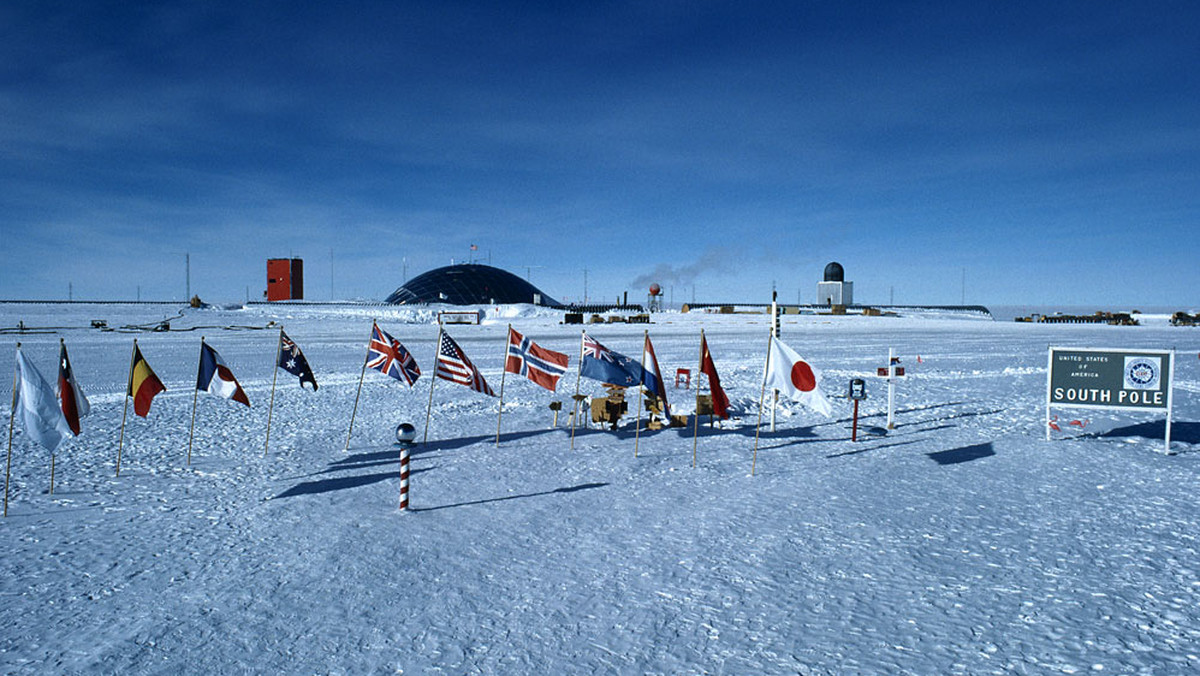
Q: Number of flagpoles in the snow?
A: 12